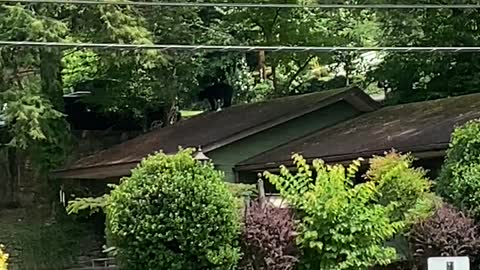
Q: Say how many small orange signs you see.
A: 0